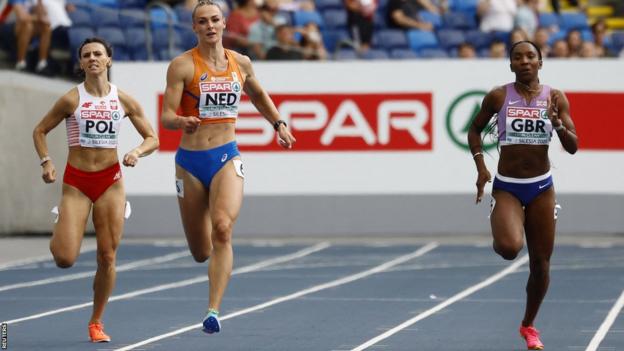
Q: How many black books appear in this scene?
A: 0